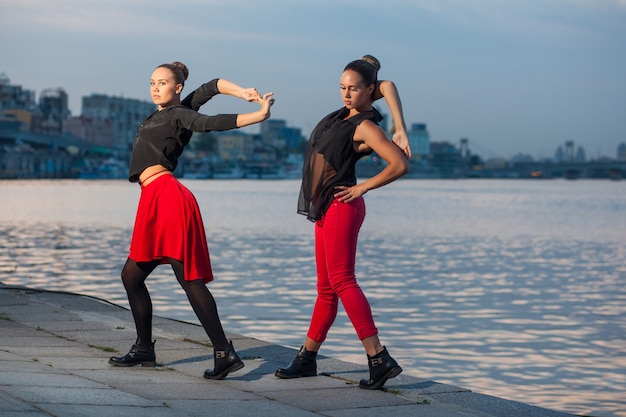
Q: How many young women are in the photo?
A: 2